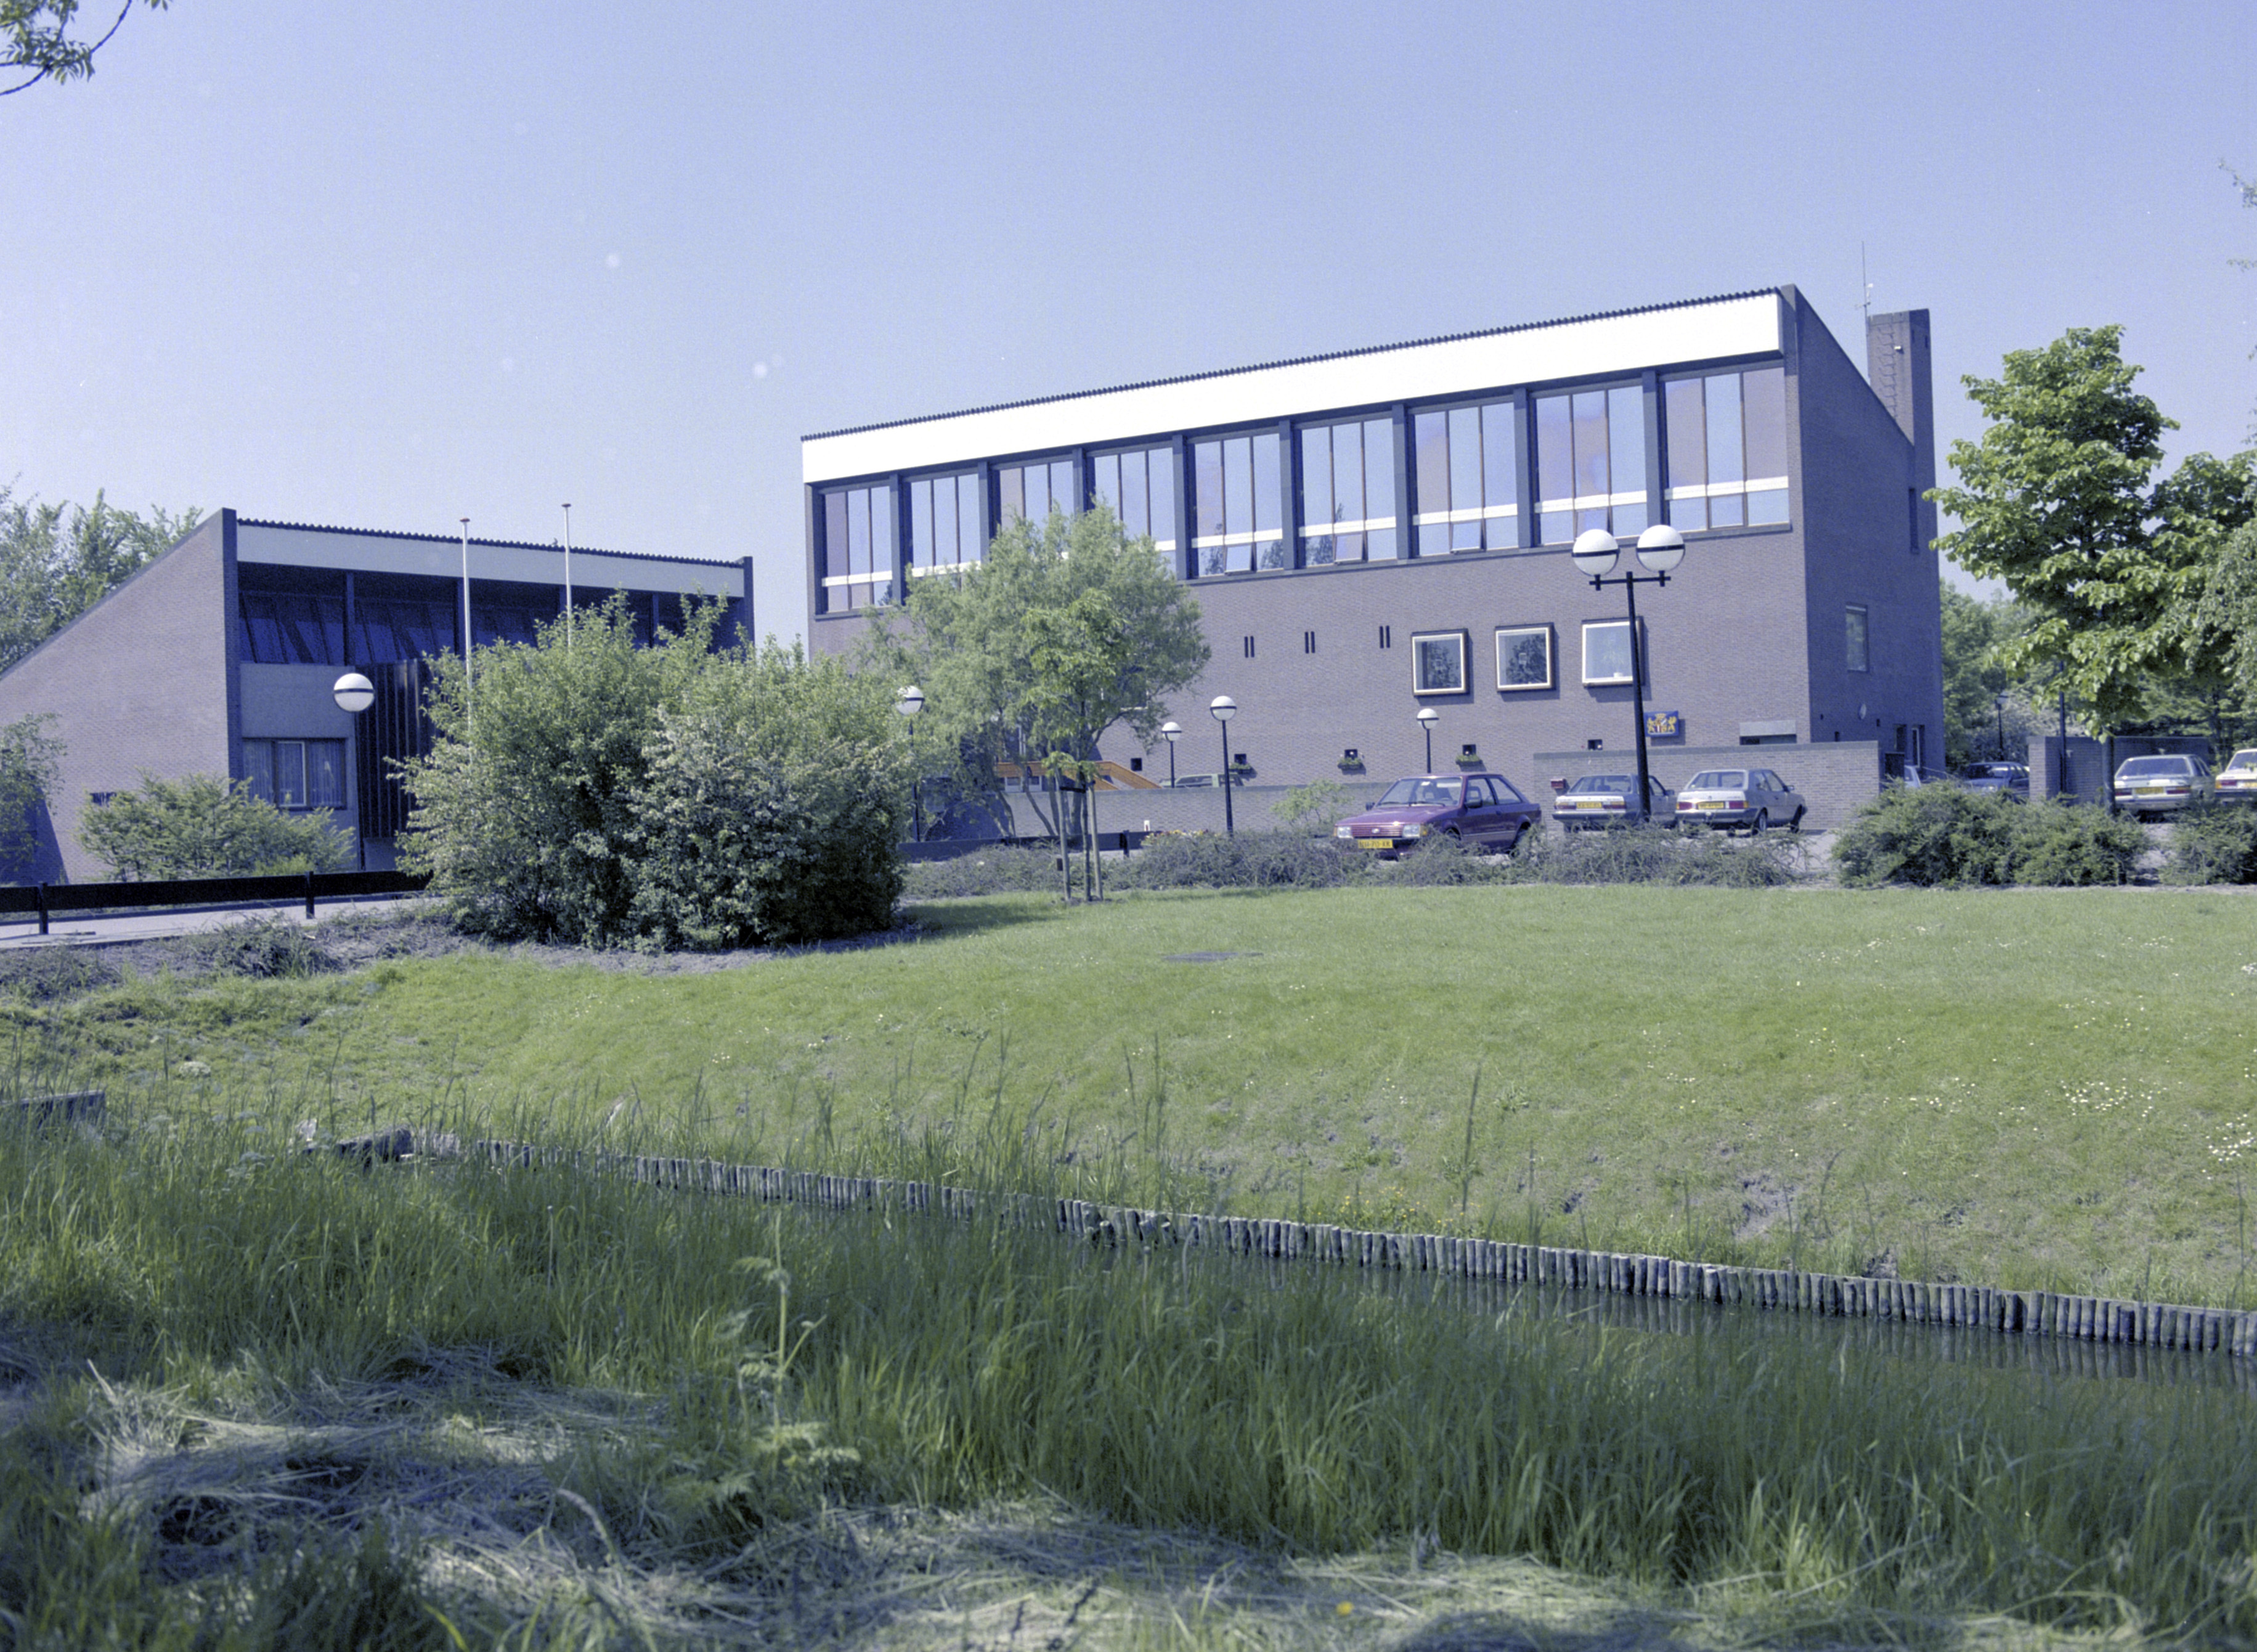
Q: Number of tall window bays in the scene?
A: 9